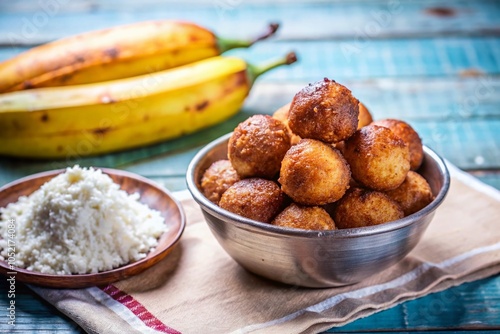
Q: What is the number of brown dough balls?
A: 12